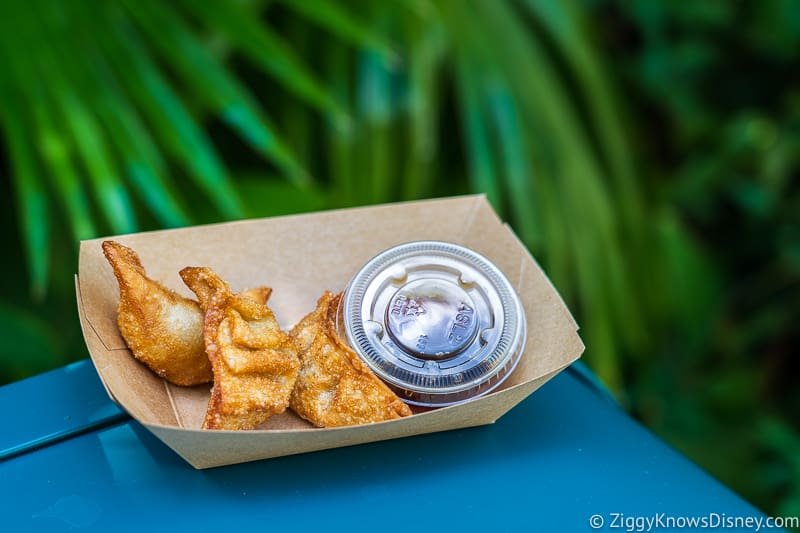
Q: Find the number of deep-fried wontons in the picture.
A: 3